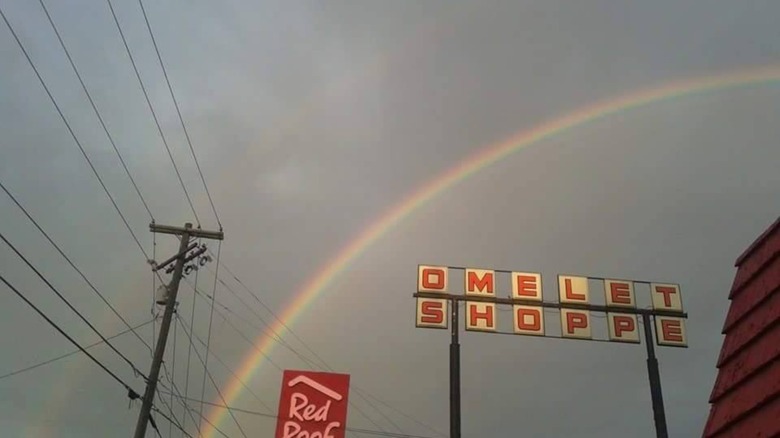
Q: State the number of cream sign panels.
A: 12